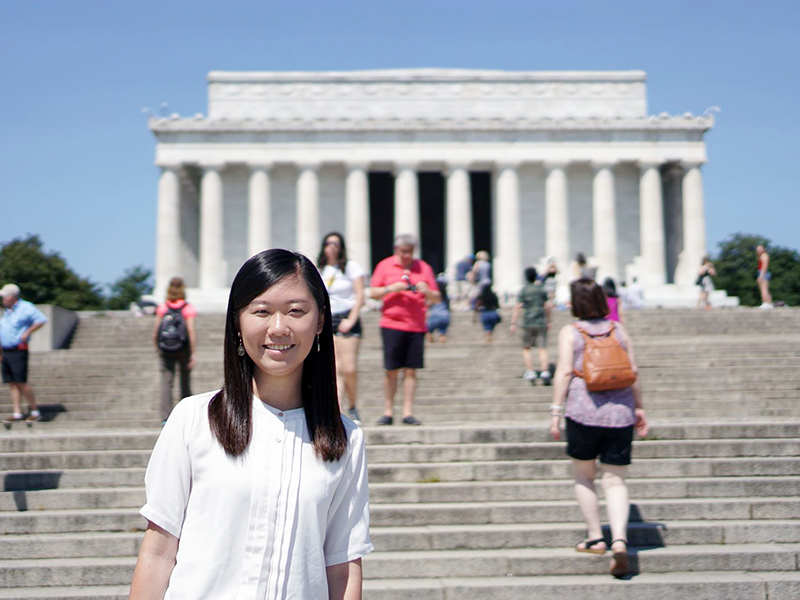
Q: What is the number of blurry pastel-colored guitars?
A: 0